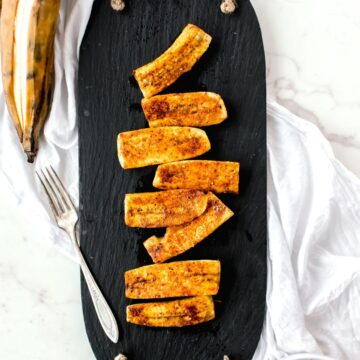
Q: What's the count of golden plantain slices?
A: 8